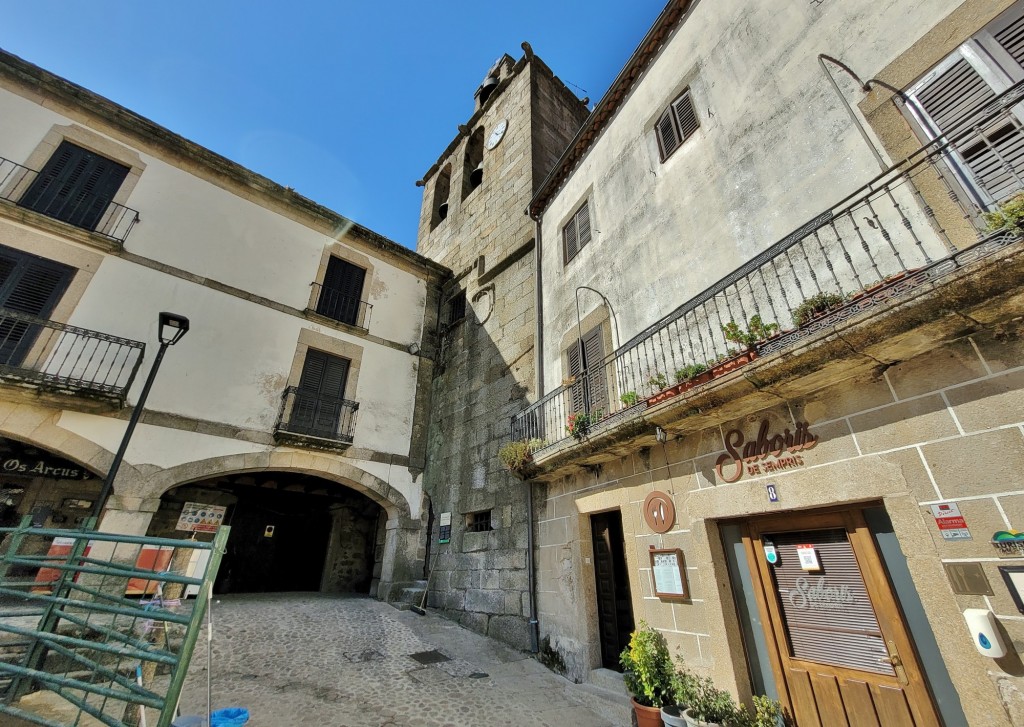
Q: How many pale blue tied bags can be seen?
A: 0